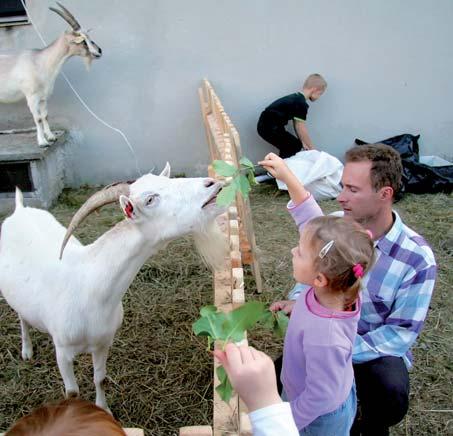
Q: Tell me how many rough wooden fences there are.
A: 1